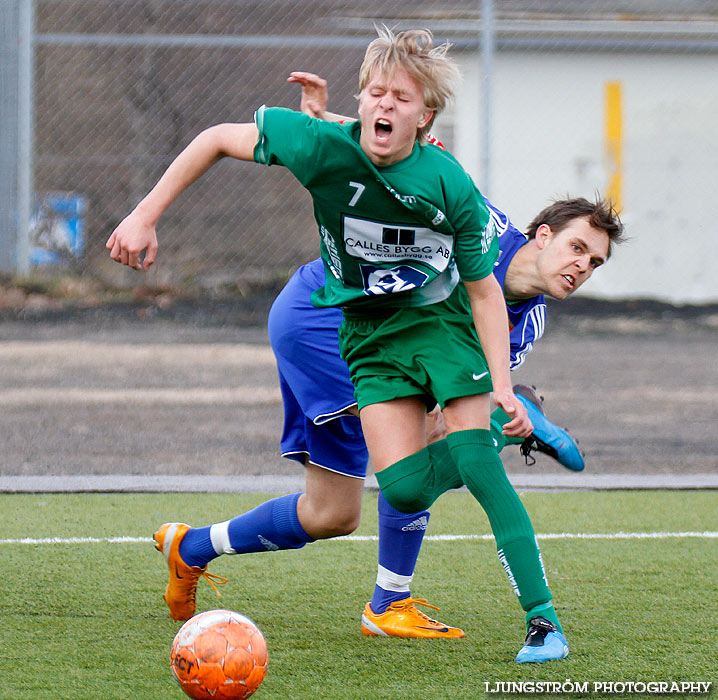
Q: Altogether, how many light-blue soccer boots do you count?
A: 2